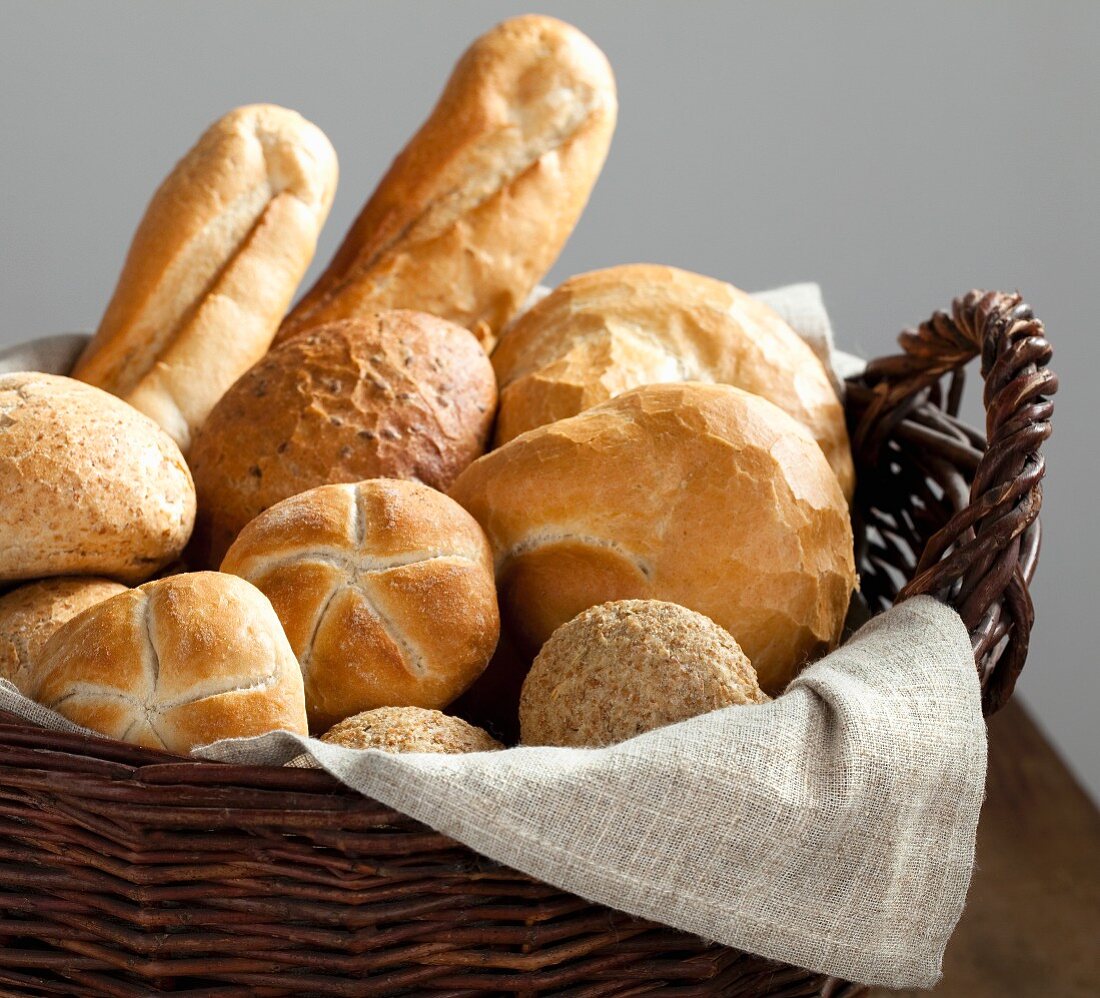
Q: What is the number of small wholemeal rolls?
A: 2